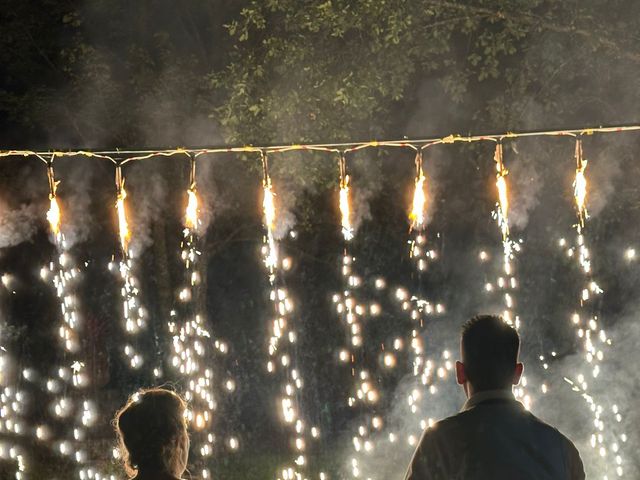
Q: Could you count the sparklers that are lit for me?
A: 8